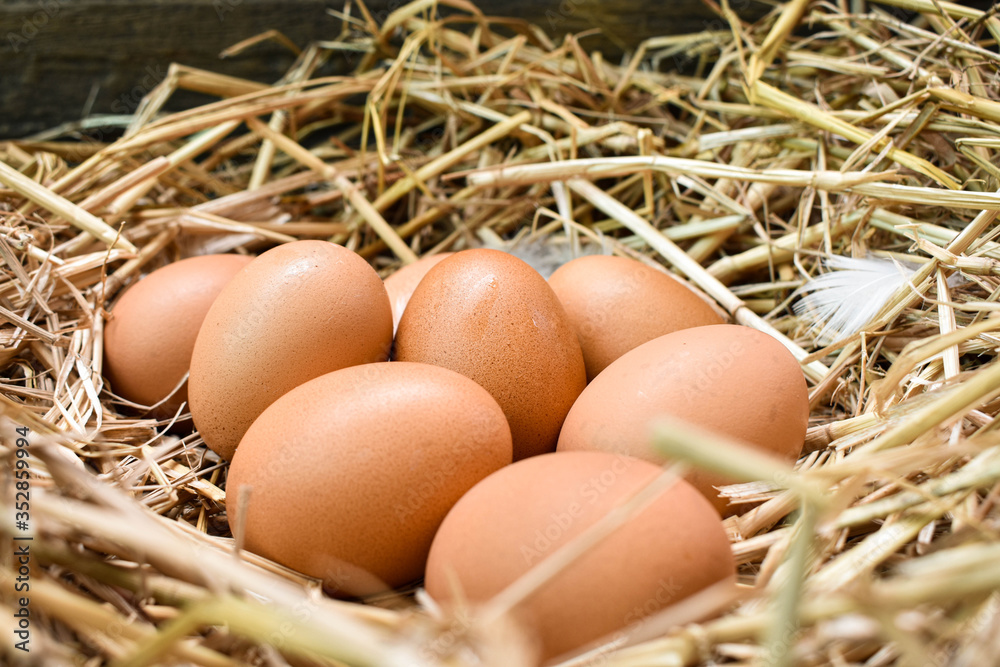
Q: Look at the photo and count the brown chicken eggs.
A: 8